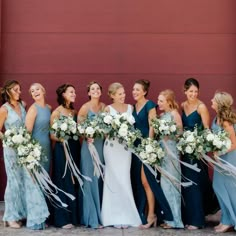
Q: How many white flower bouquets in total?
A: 9